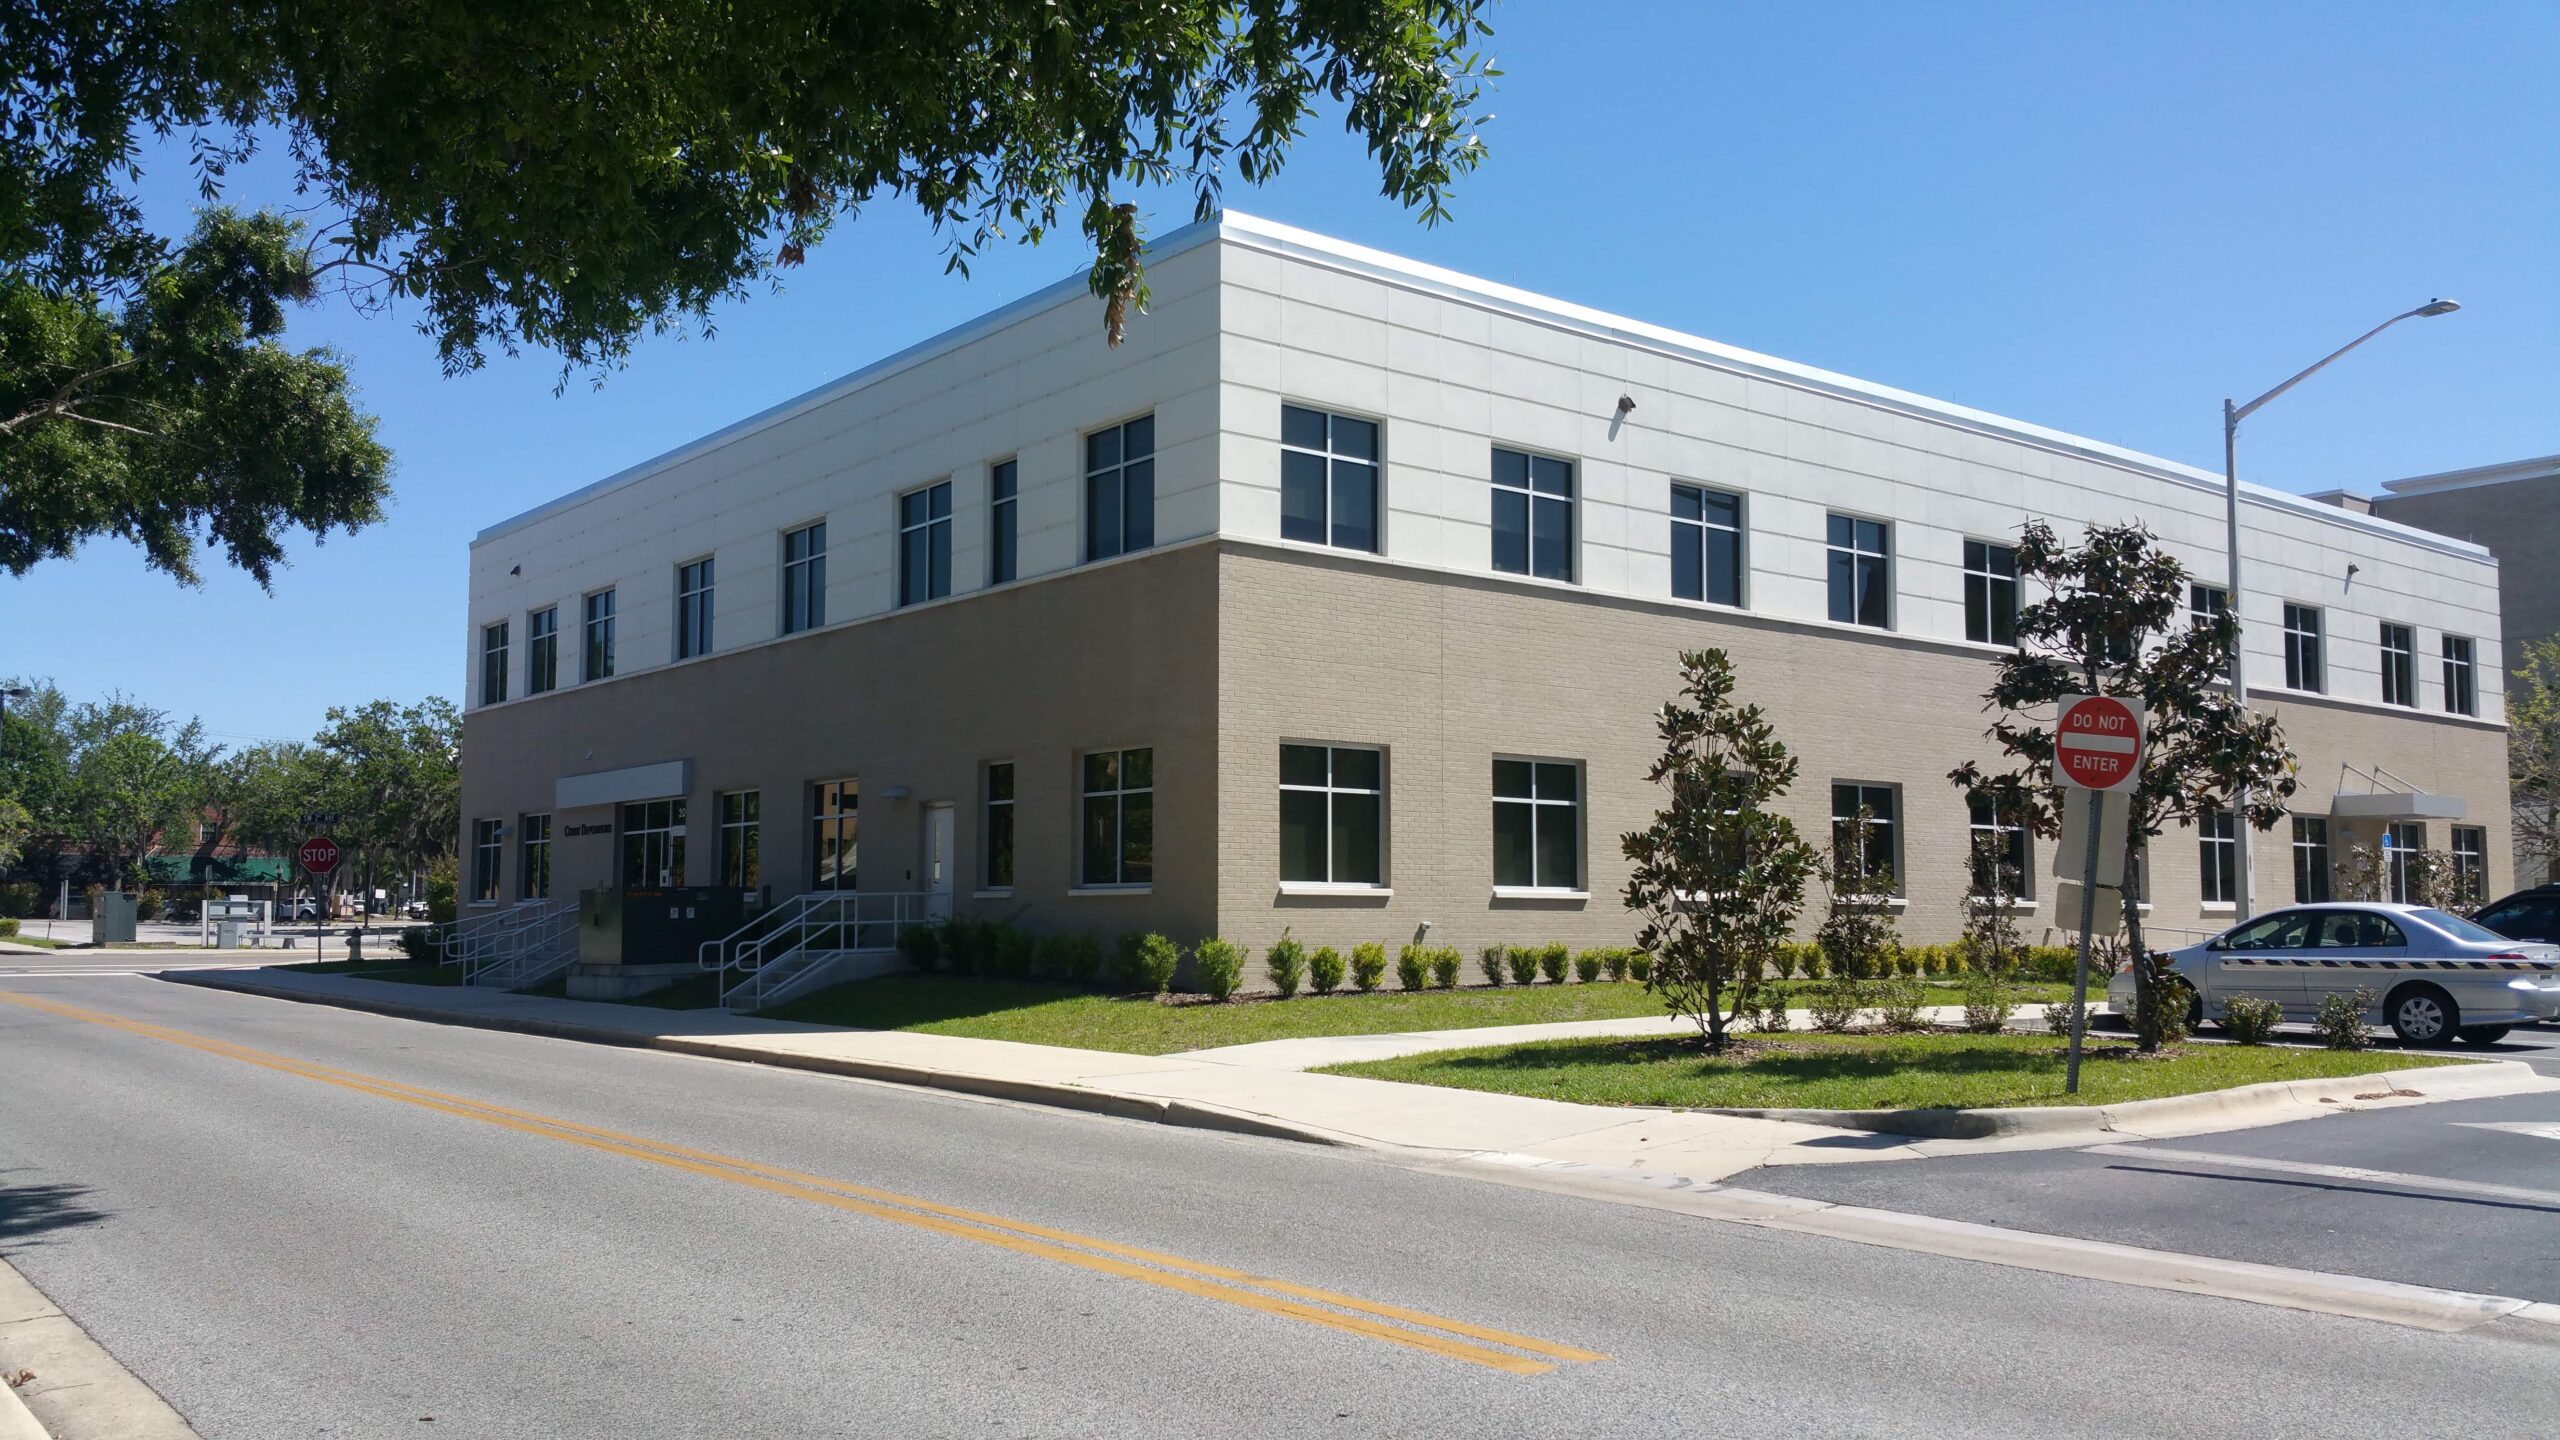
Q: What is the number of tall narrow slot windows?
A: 2